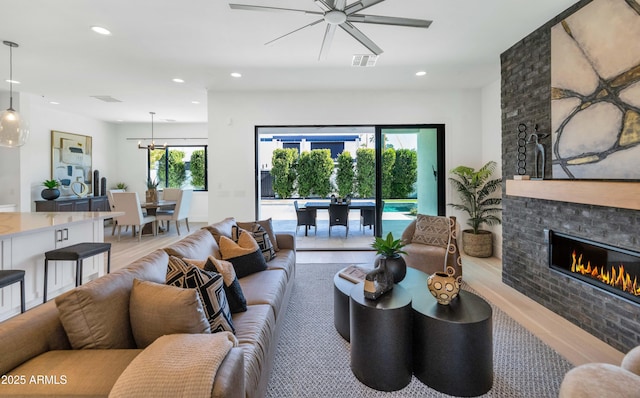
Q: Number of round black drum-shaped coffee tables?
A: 3